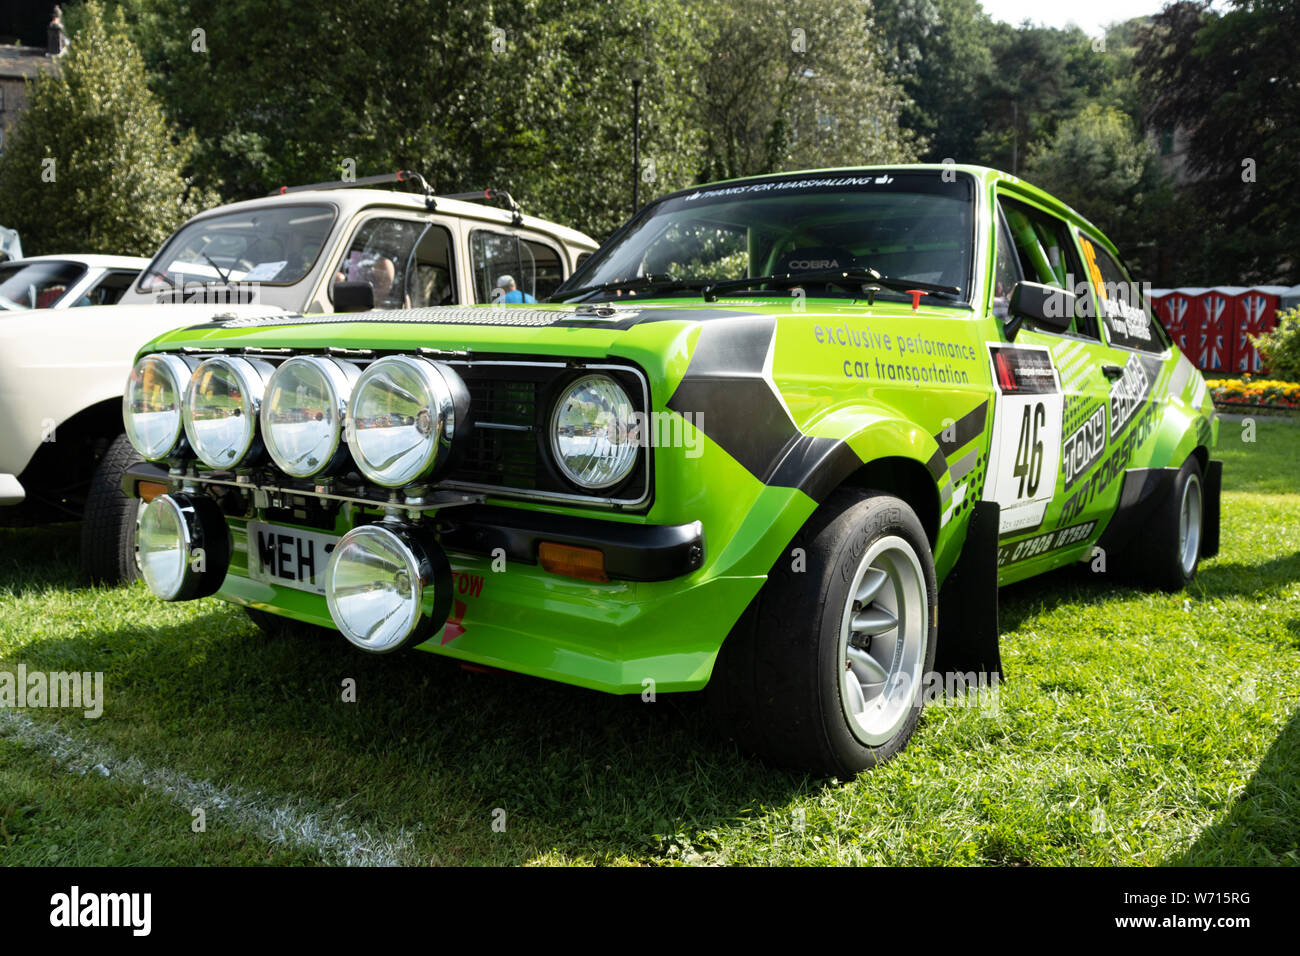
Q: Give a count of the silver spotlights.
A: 6